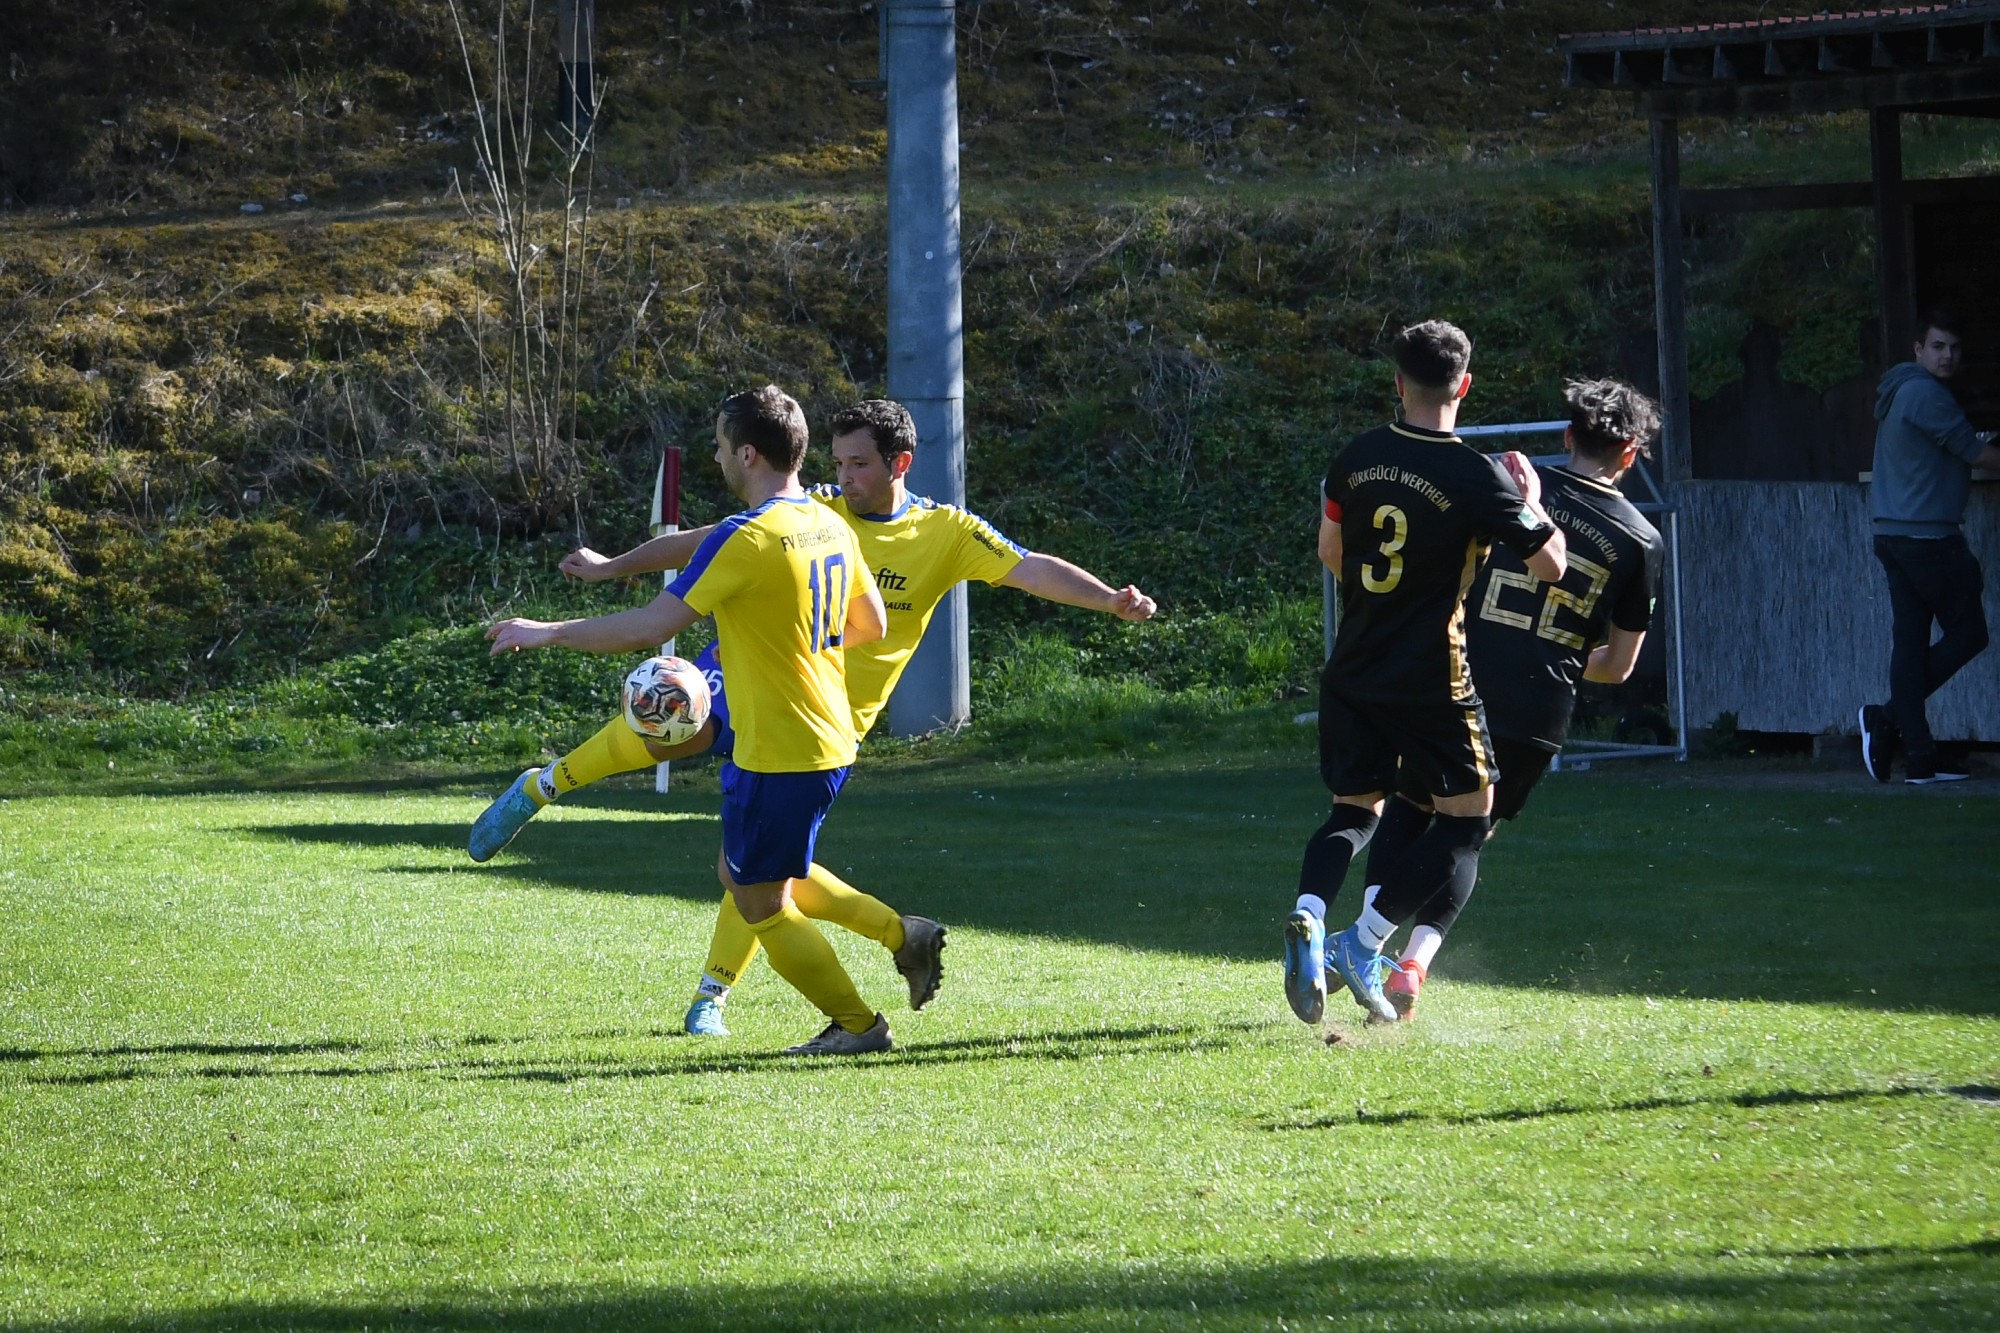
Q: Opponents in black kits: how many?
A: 2